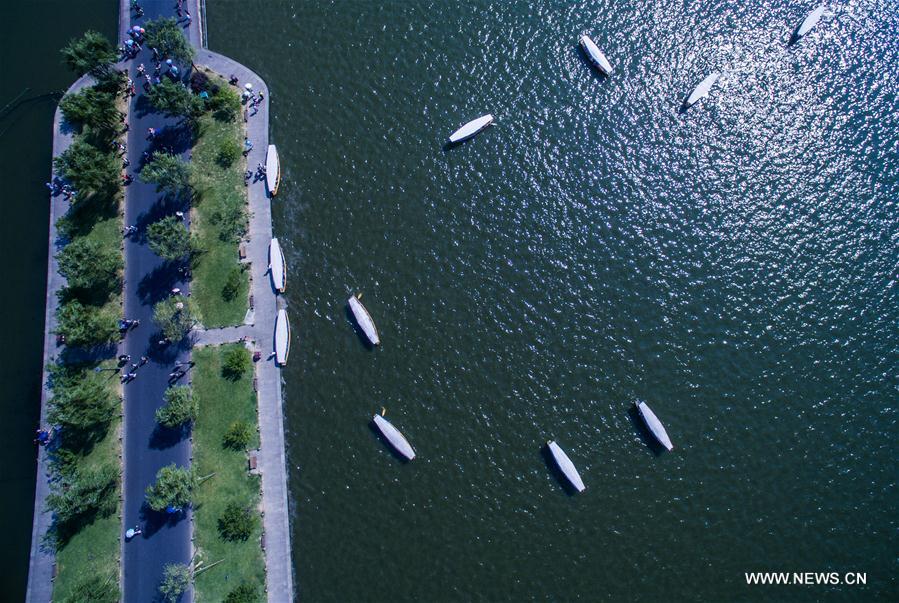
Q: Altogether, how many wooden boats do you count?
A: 11